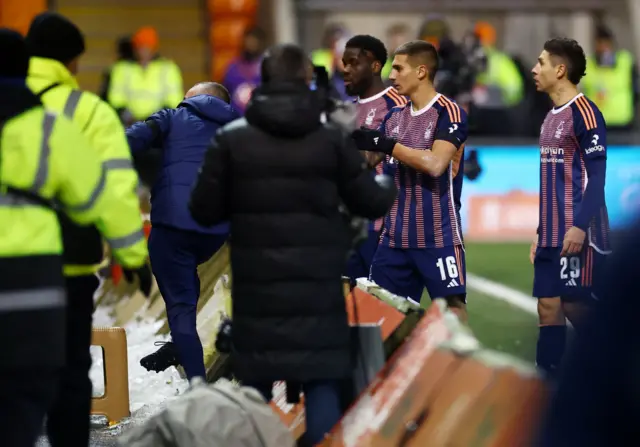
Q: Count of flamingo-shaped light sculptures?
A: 0